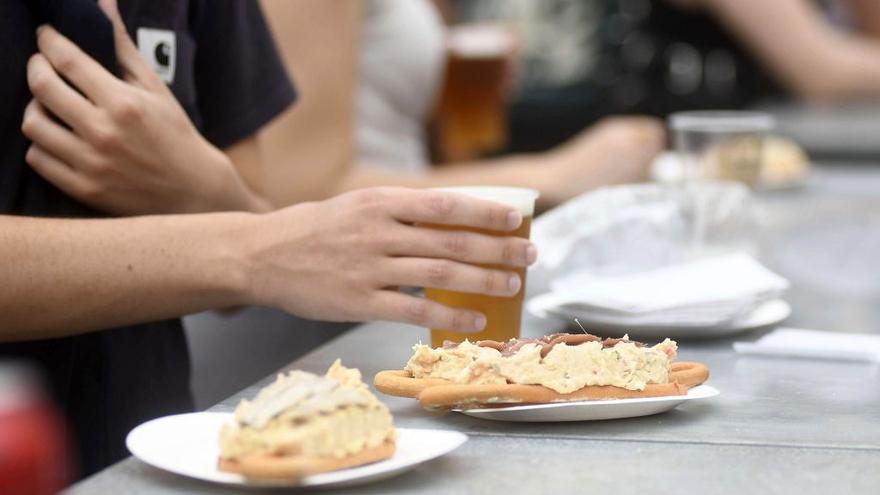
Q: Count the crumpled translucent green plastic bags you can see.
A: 0